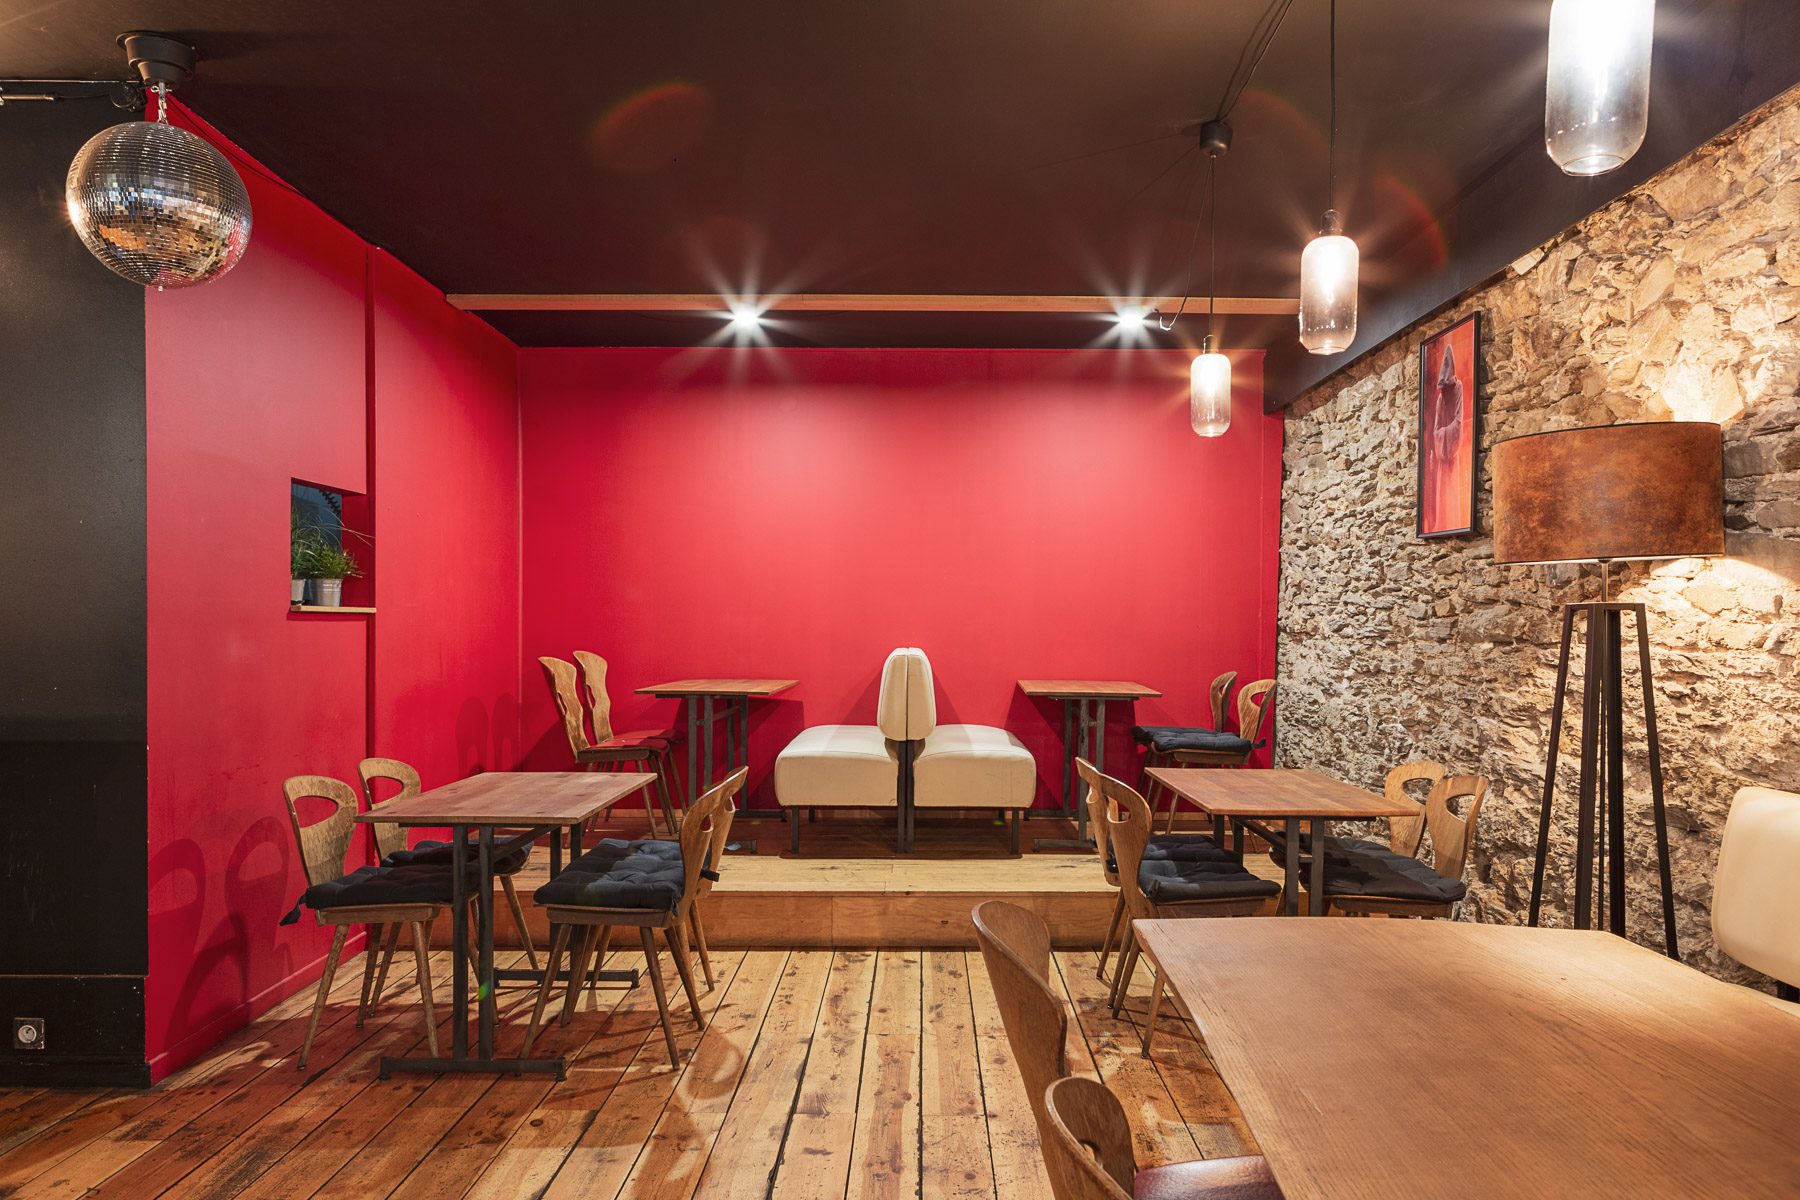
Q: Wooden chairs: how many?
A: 14